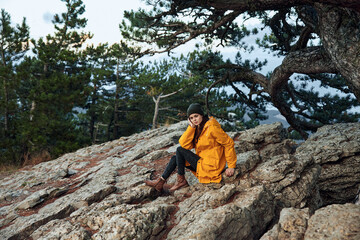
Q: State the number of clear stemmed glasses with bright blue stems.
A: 0